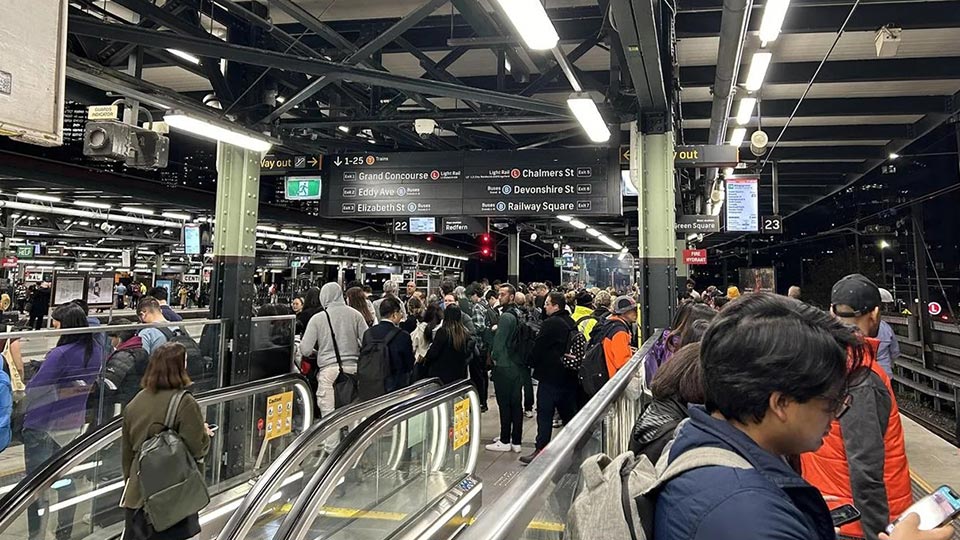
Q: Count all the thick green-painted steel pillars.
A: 2